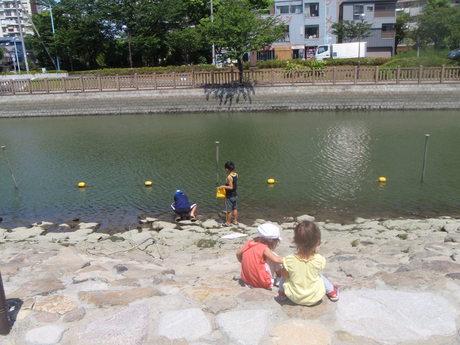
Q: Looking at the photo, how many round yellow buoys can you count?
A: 4